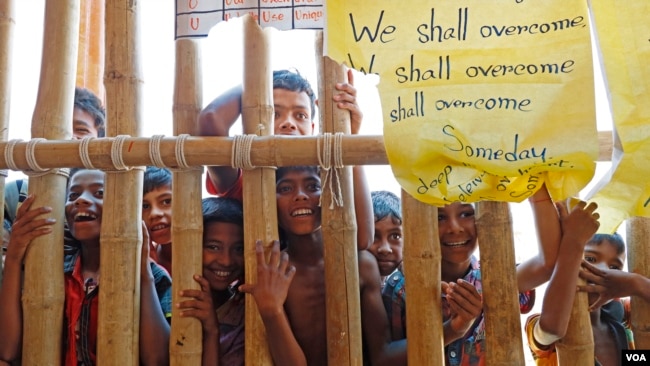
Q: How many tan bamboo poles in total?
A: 11